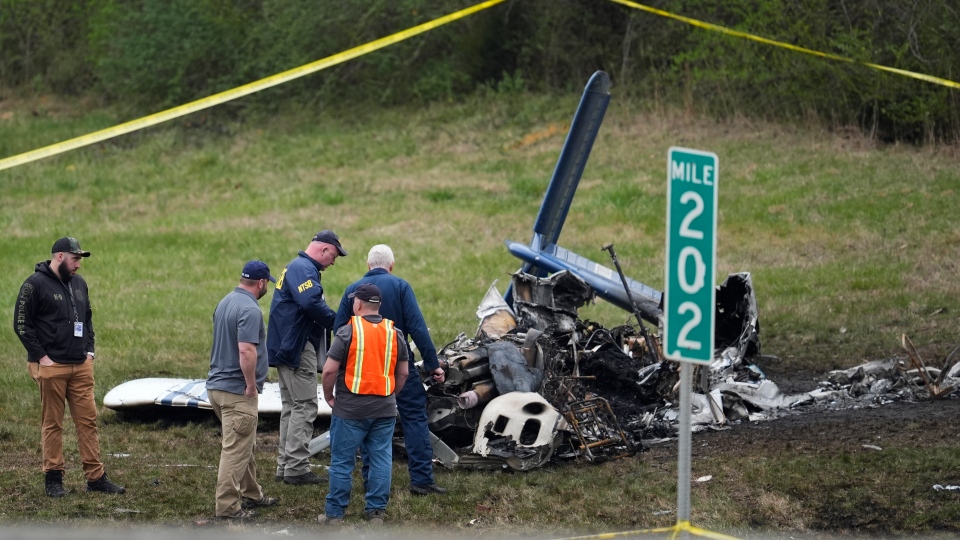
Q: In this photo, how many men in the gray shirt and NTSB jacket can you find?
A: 2